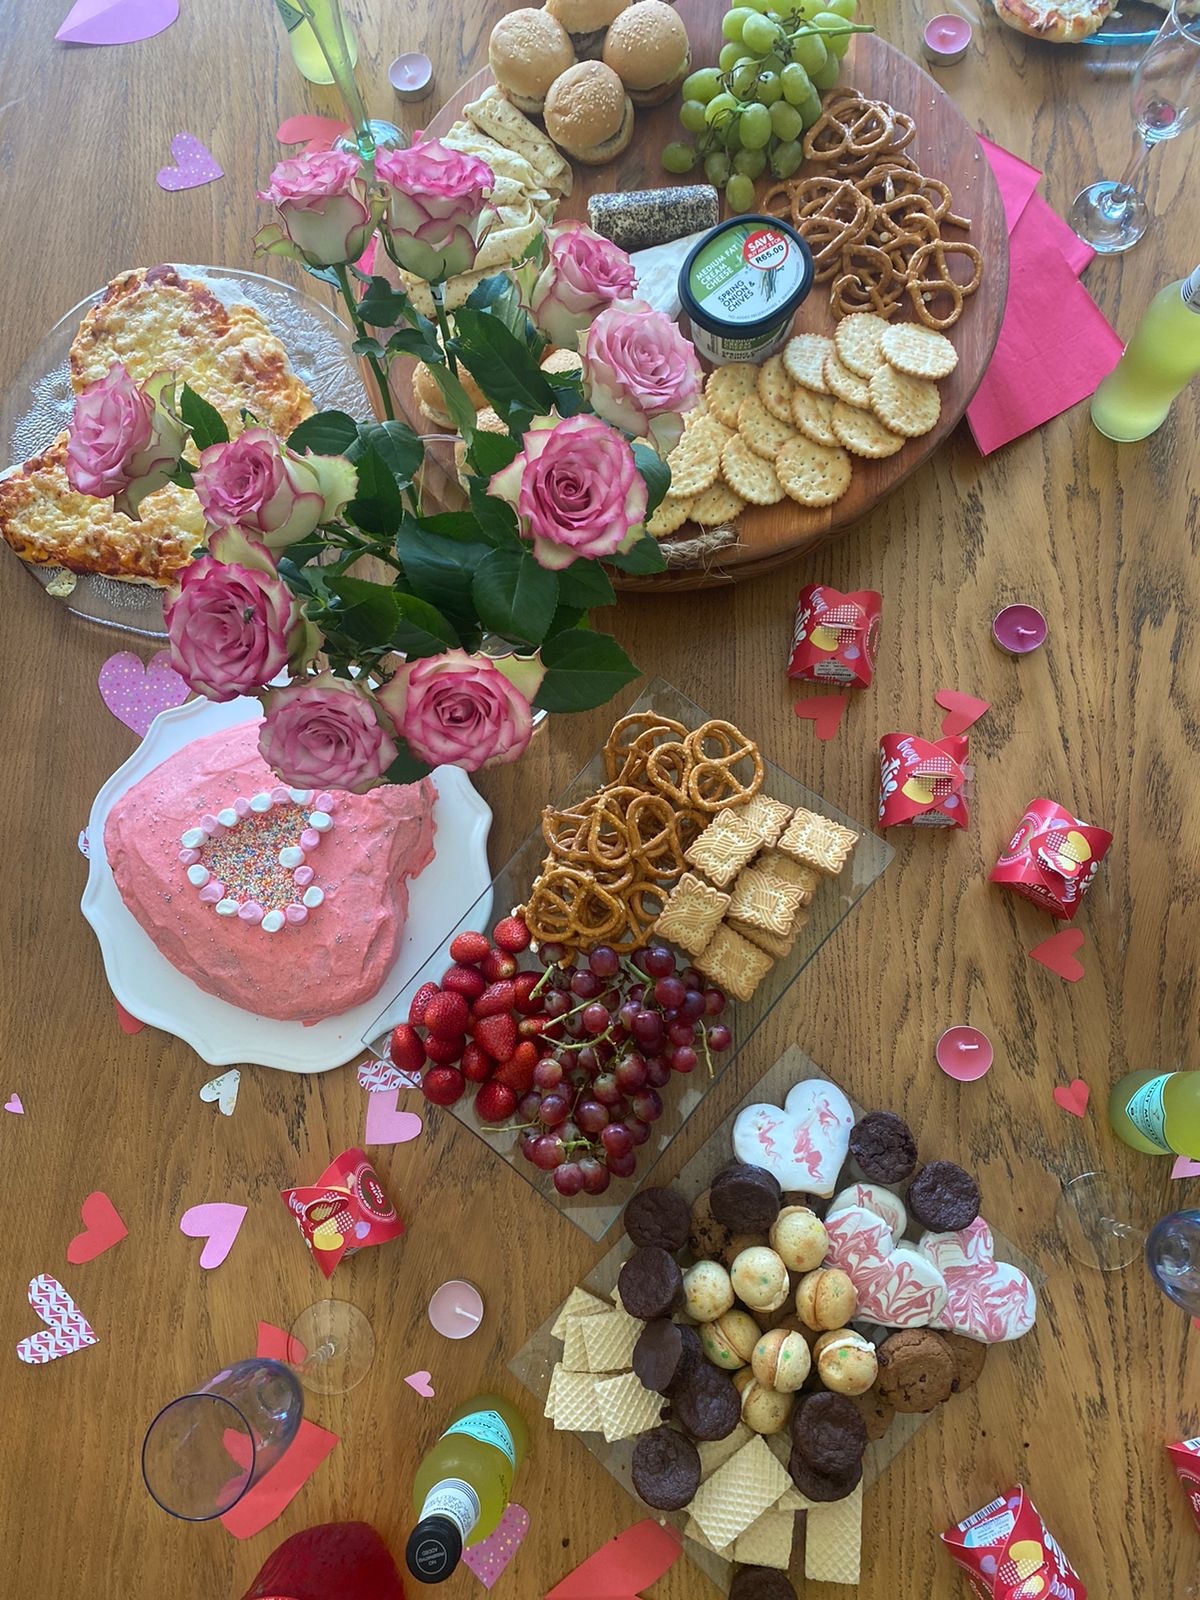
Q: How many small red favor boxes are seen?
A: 6